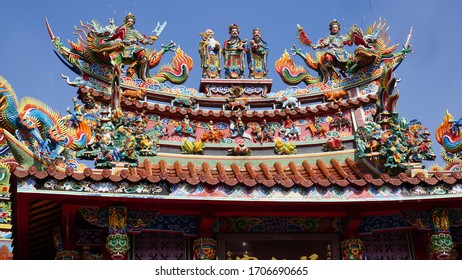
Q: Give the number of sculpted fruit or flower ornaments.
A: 4